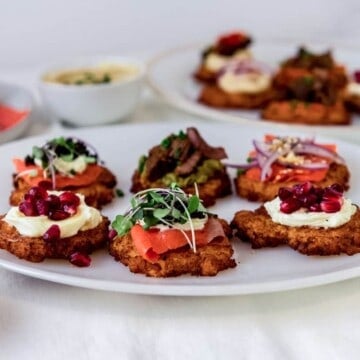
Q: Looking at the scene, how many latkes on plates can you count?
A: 11